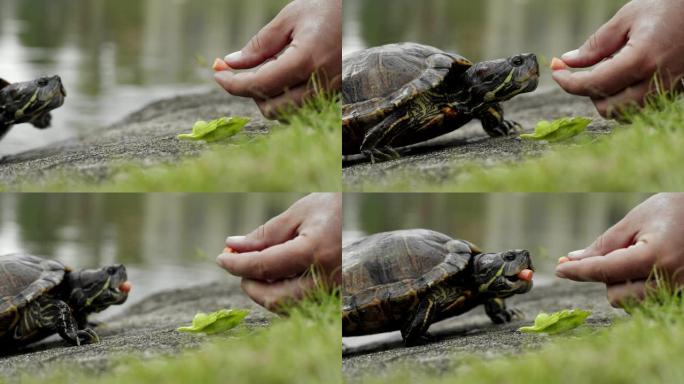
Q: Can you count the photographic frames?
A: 4